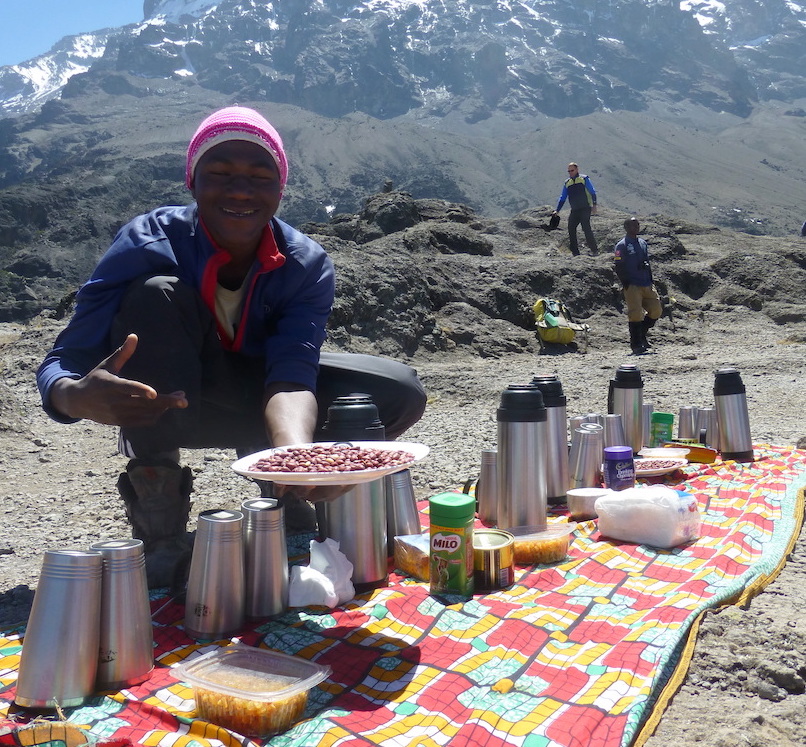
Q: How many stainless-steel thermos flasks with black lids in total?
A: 5